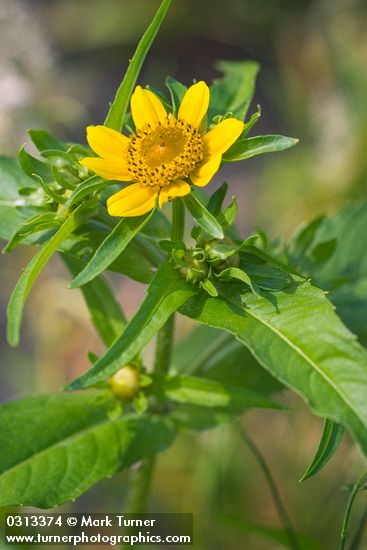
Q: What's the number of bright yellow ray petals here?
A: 8